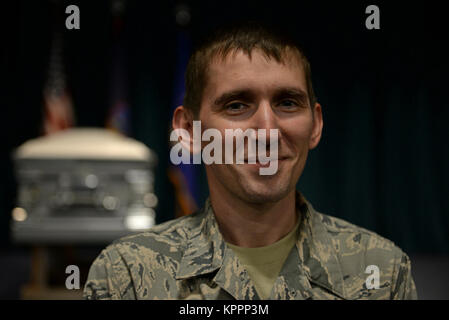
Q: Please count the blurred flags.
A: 3